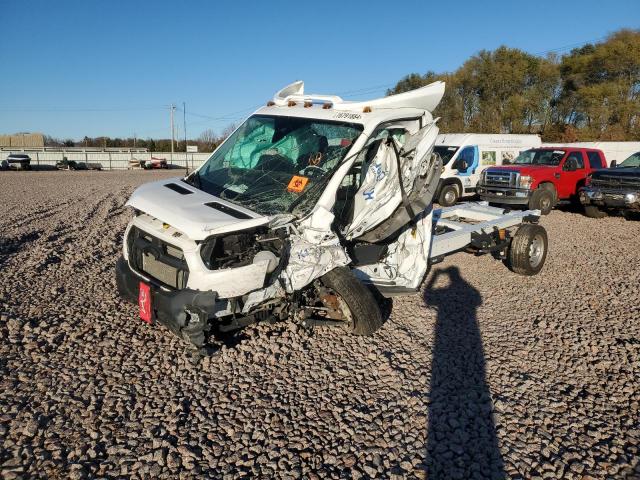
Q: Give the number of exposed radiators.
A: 1